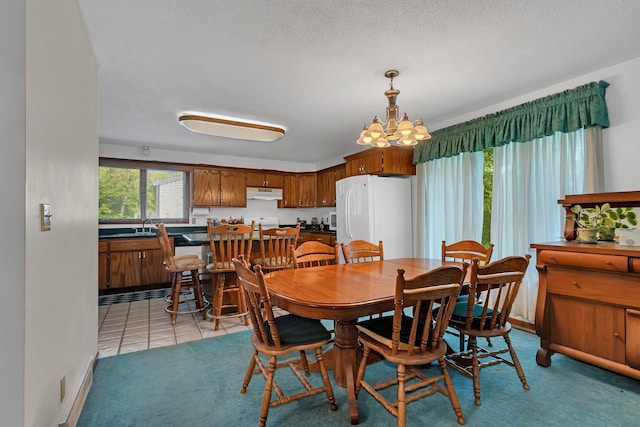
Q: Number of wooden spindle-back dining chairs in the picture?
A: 6